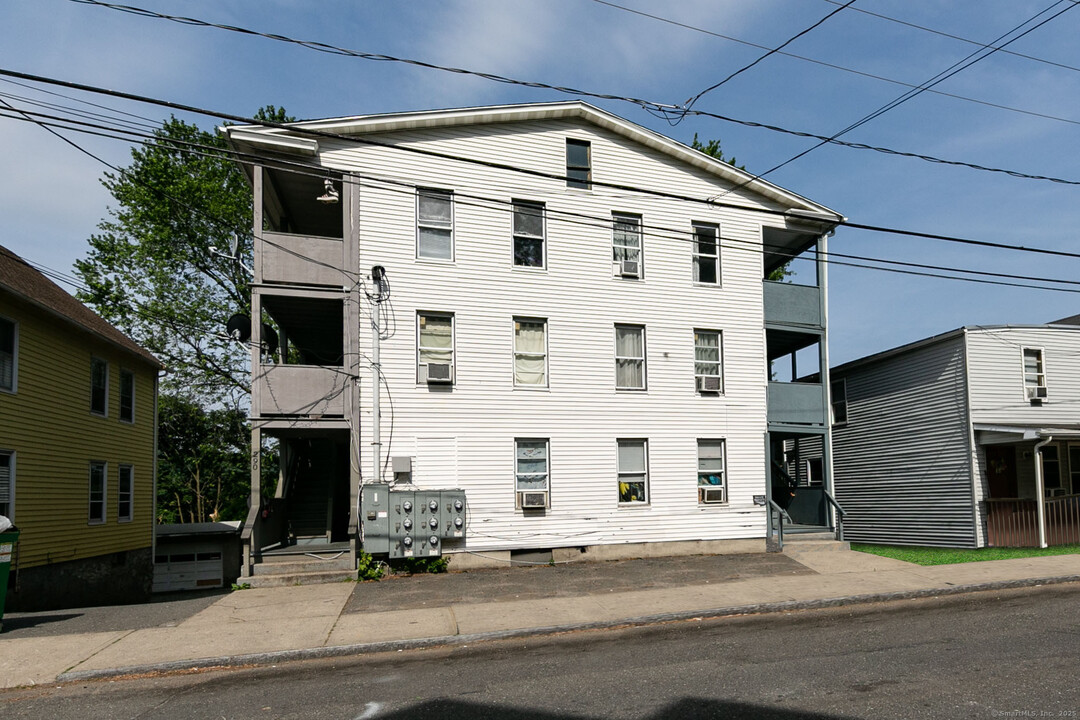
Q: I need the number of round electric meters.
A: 8